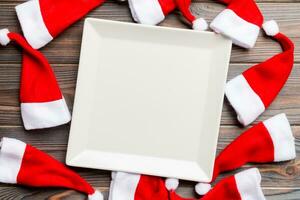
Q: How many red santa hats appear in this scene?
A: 9